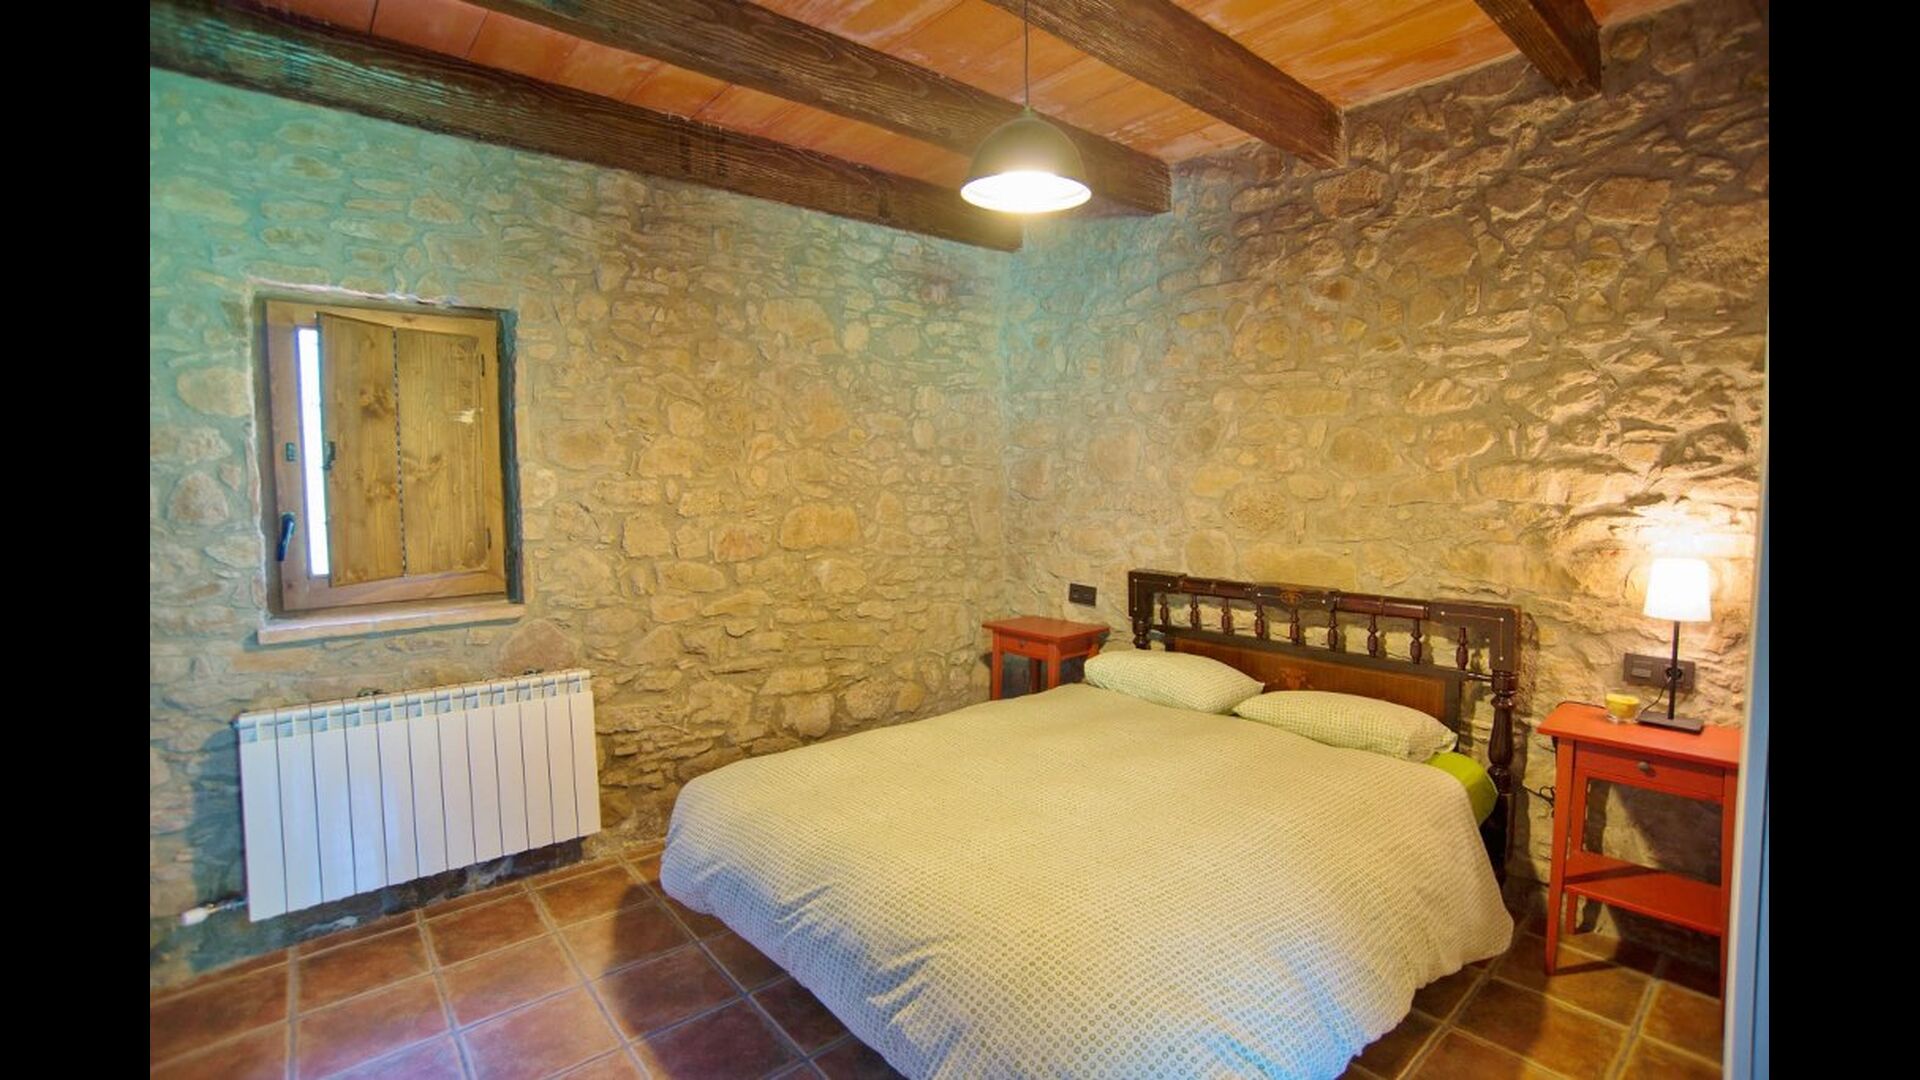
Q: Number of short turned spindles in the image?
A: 9